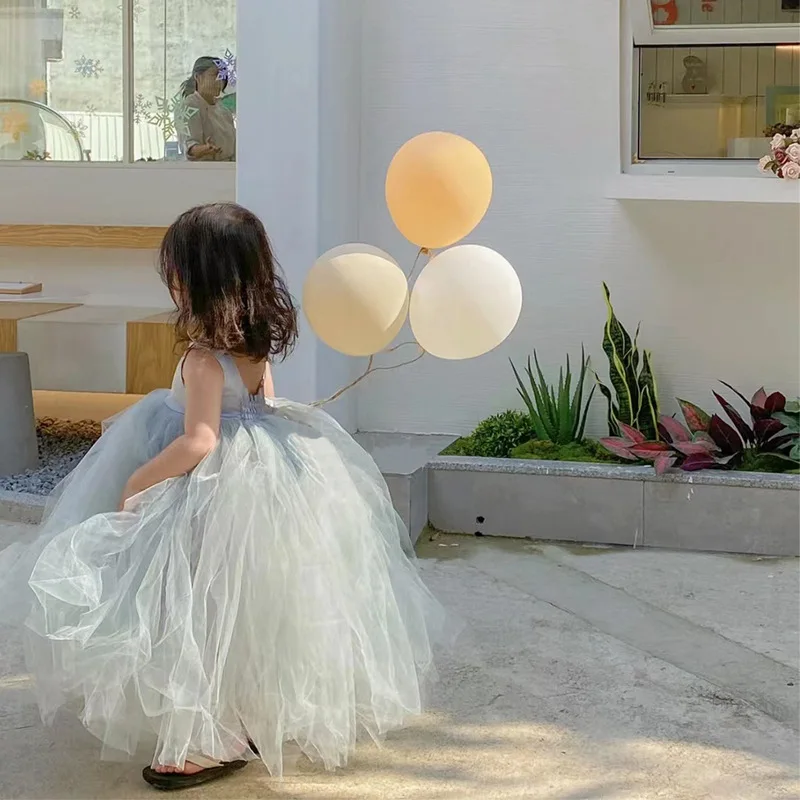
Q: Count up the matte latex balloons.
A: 3